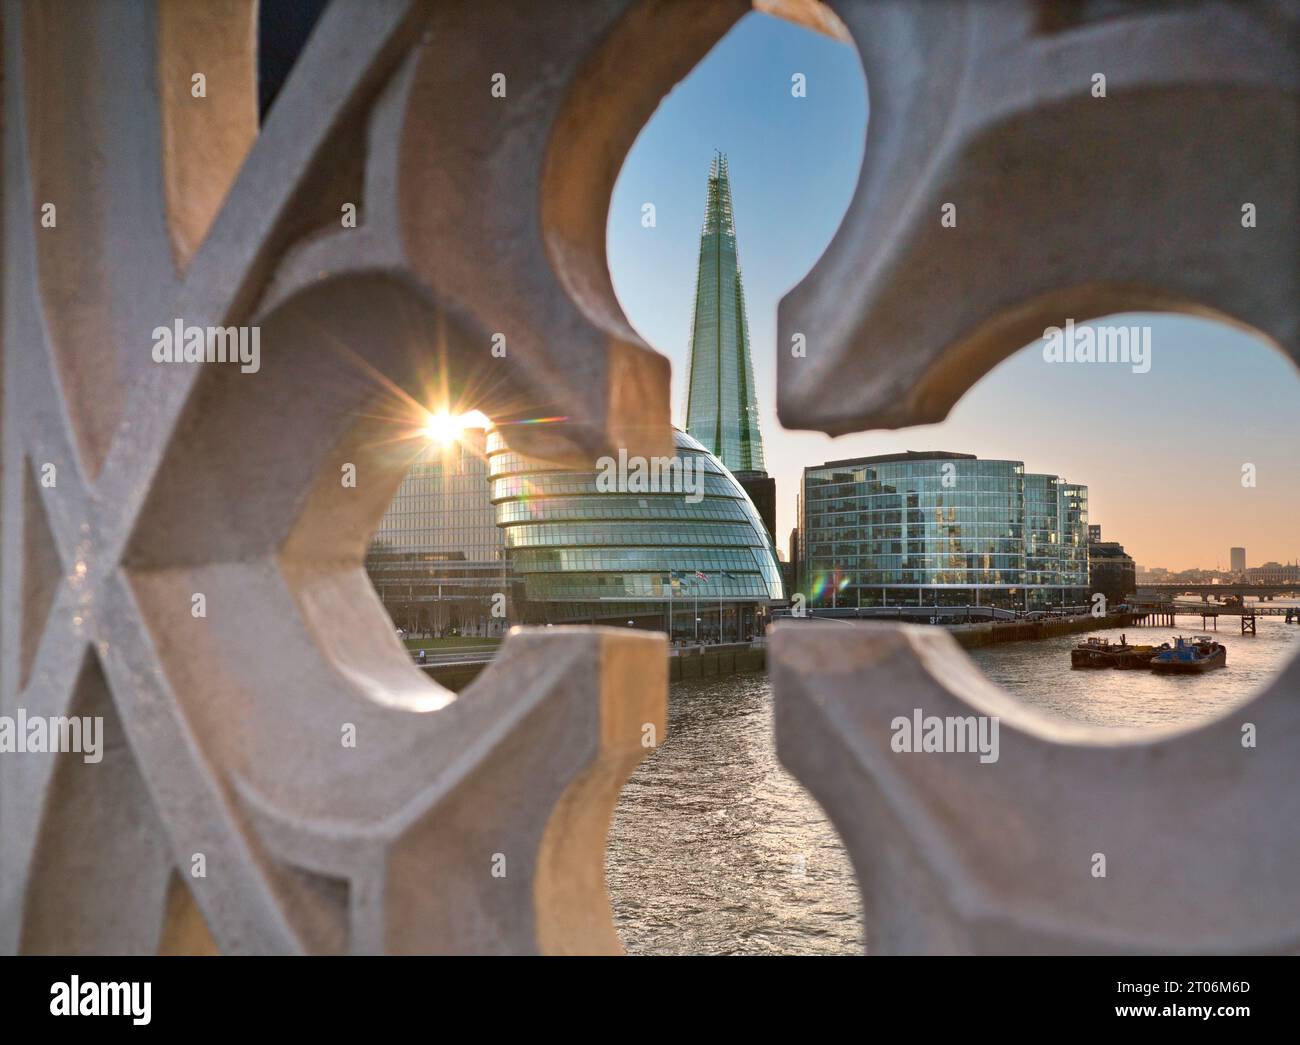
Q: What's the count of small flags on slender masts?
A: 3